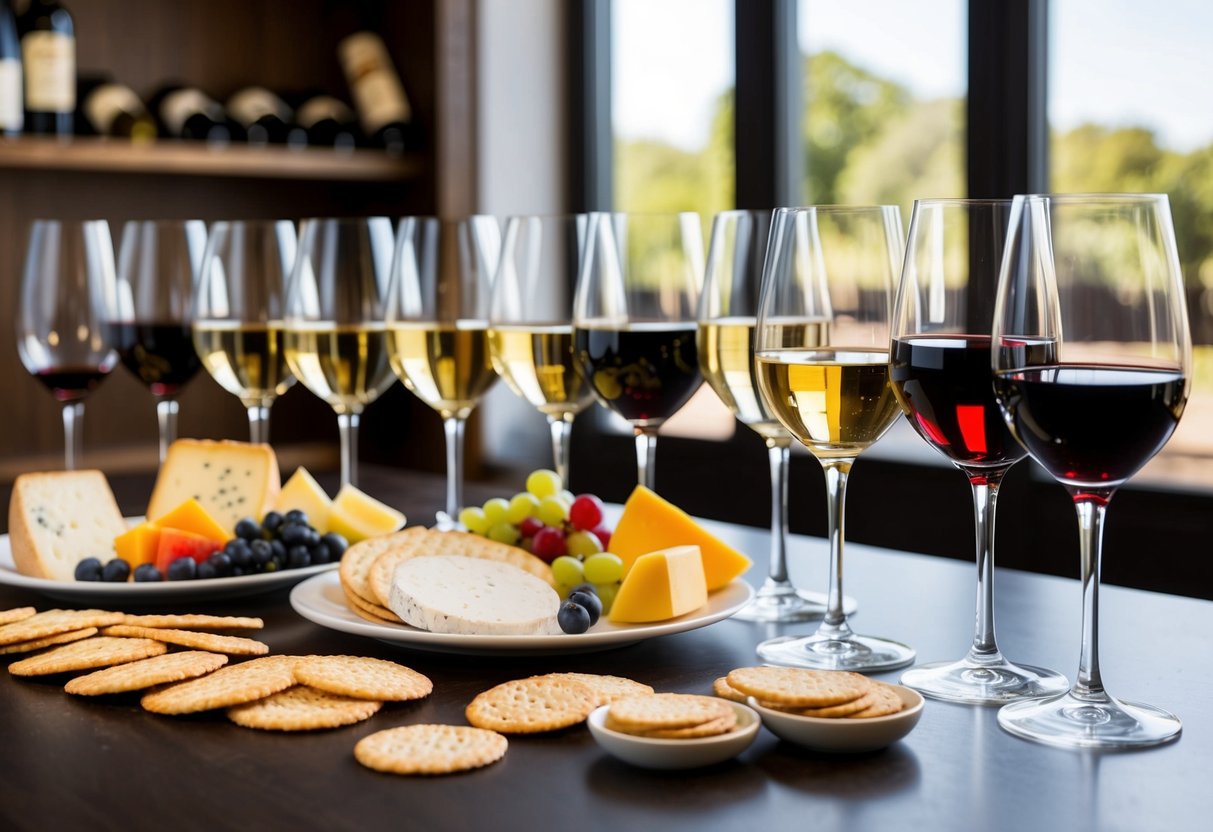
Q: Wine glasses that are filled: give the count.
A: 11